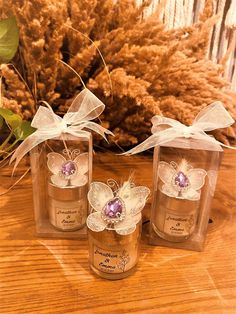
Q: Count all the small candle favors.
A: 3